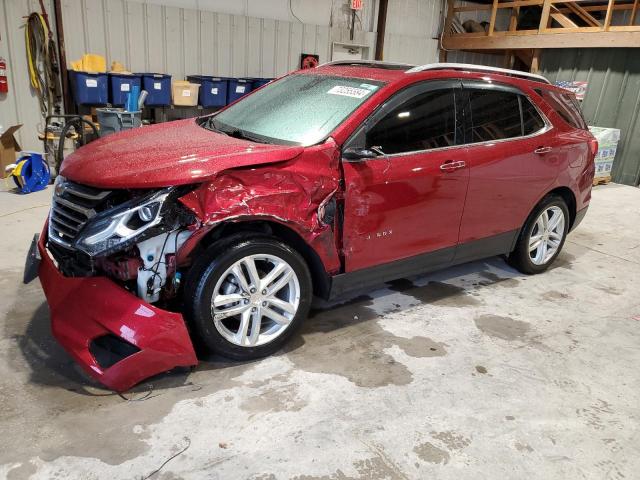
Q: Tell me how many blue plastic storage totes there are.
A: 6